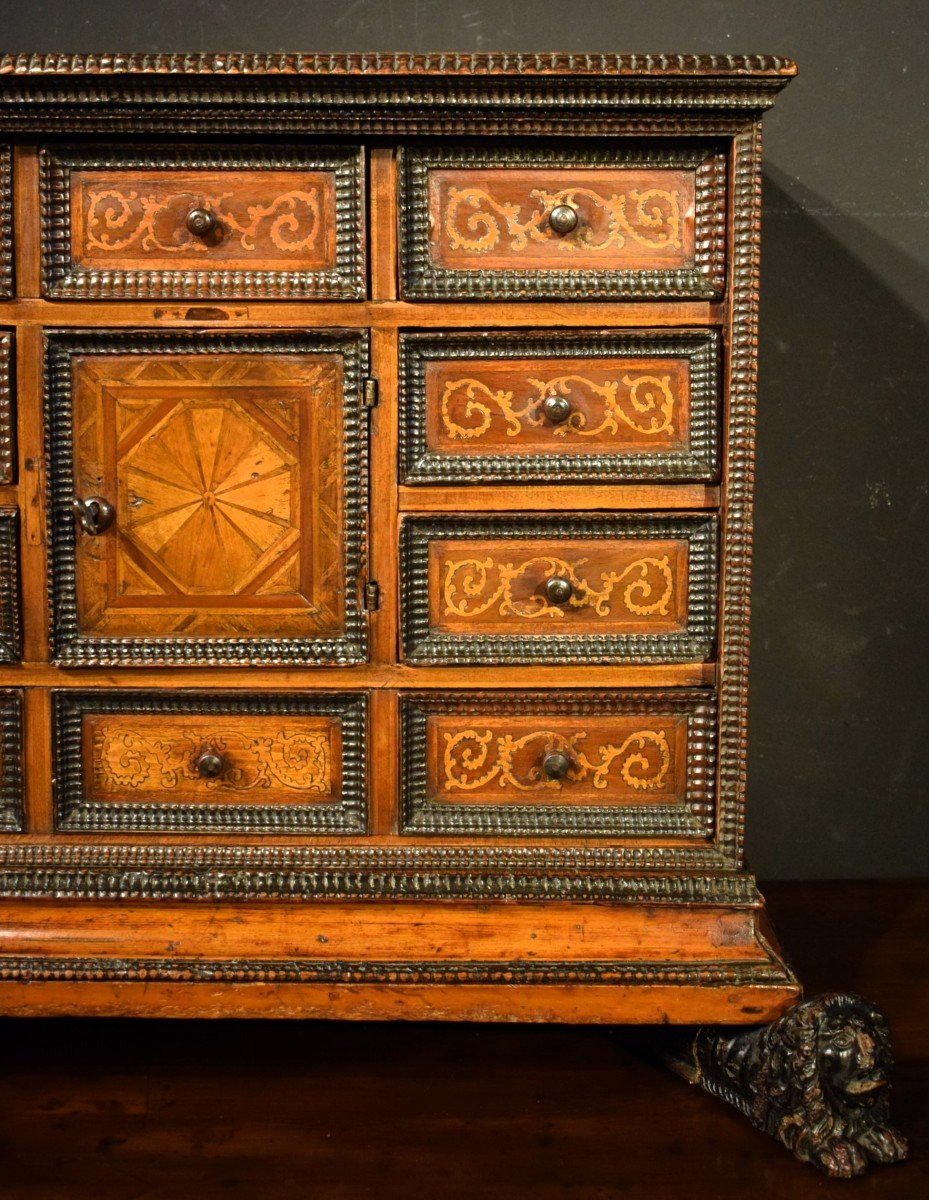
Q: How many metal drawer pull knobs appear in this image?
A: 6